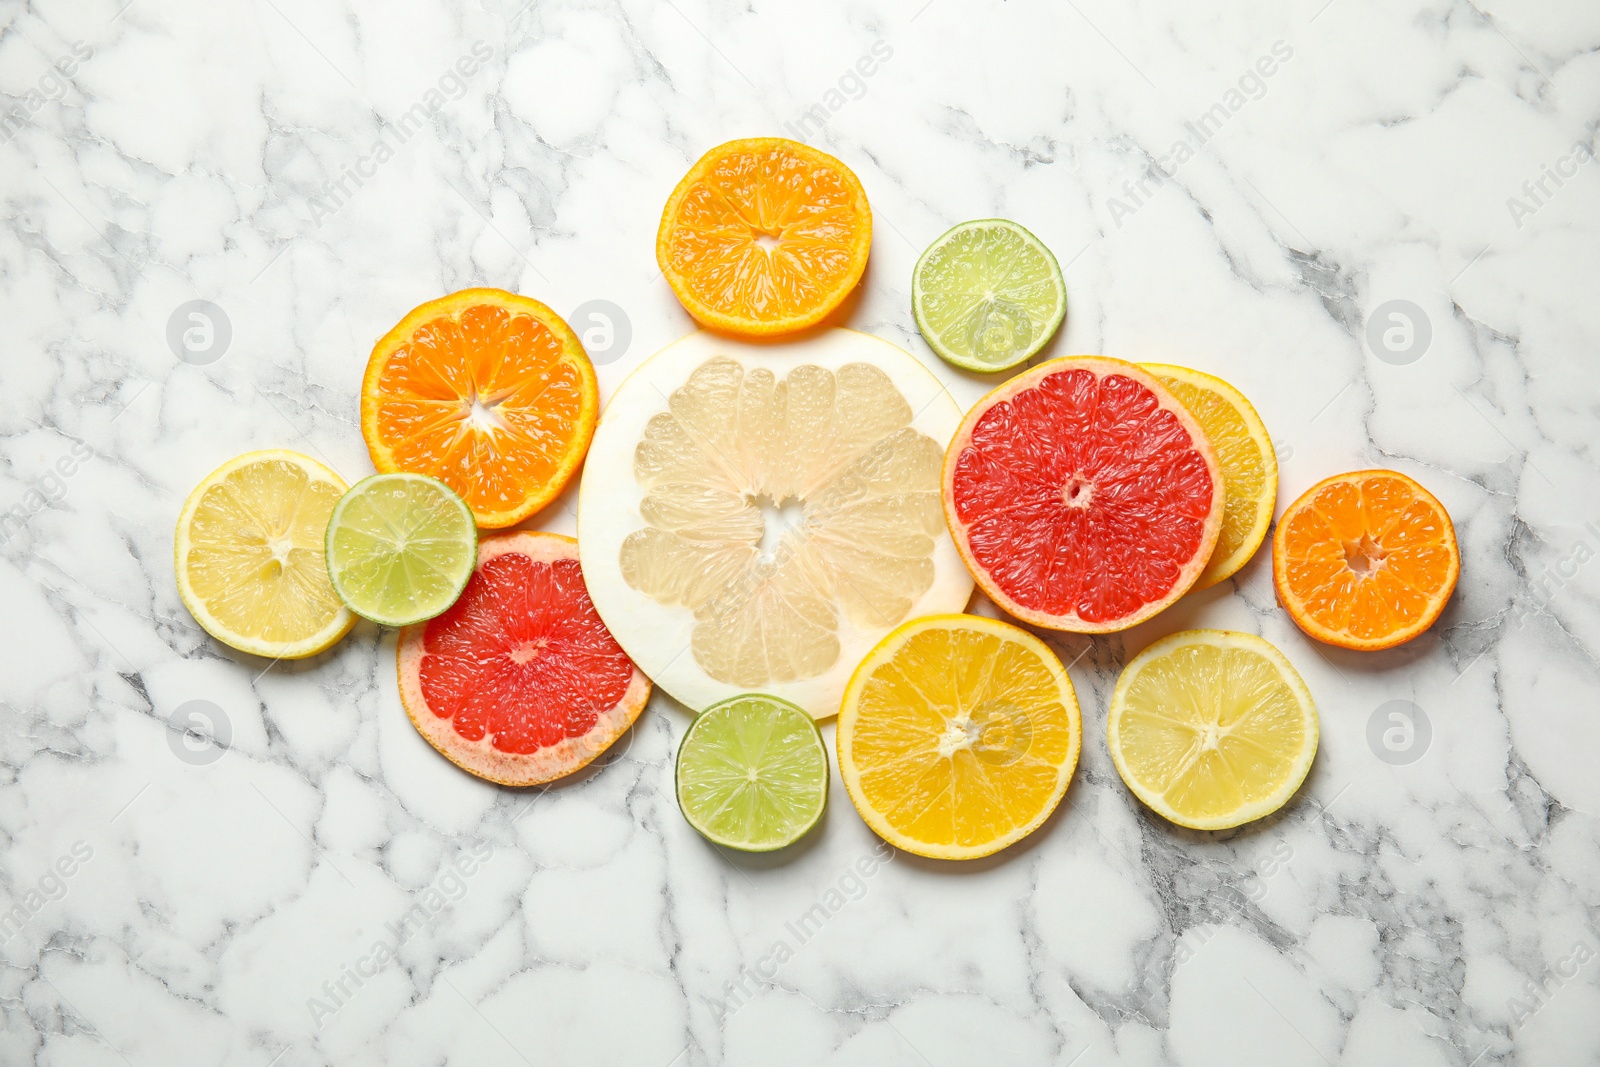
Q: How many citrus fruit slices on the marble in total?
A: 13